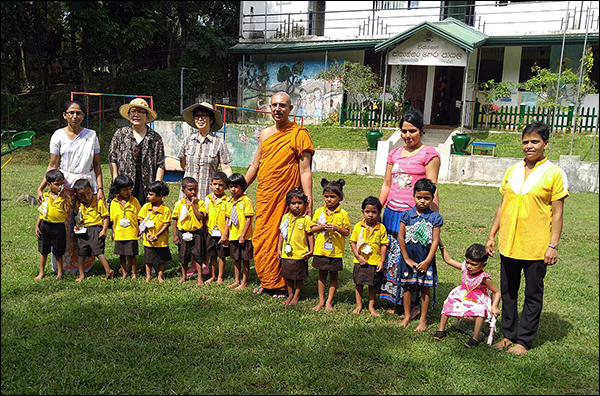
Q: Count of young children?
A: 12